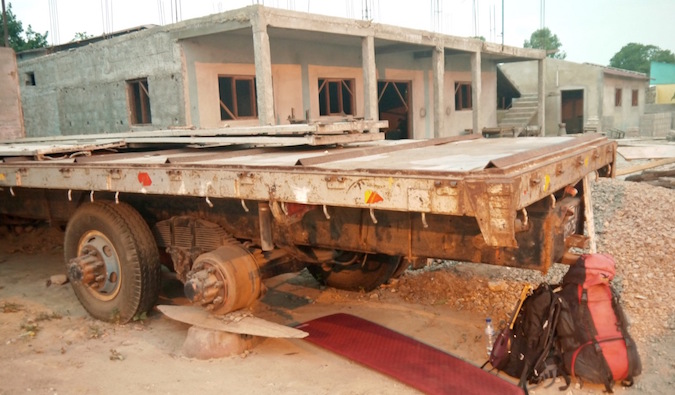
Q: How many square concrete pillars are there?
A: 5